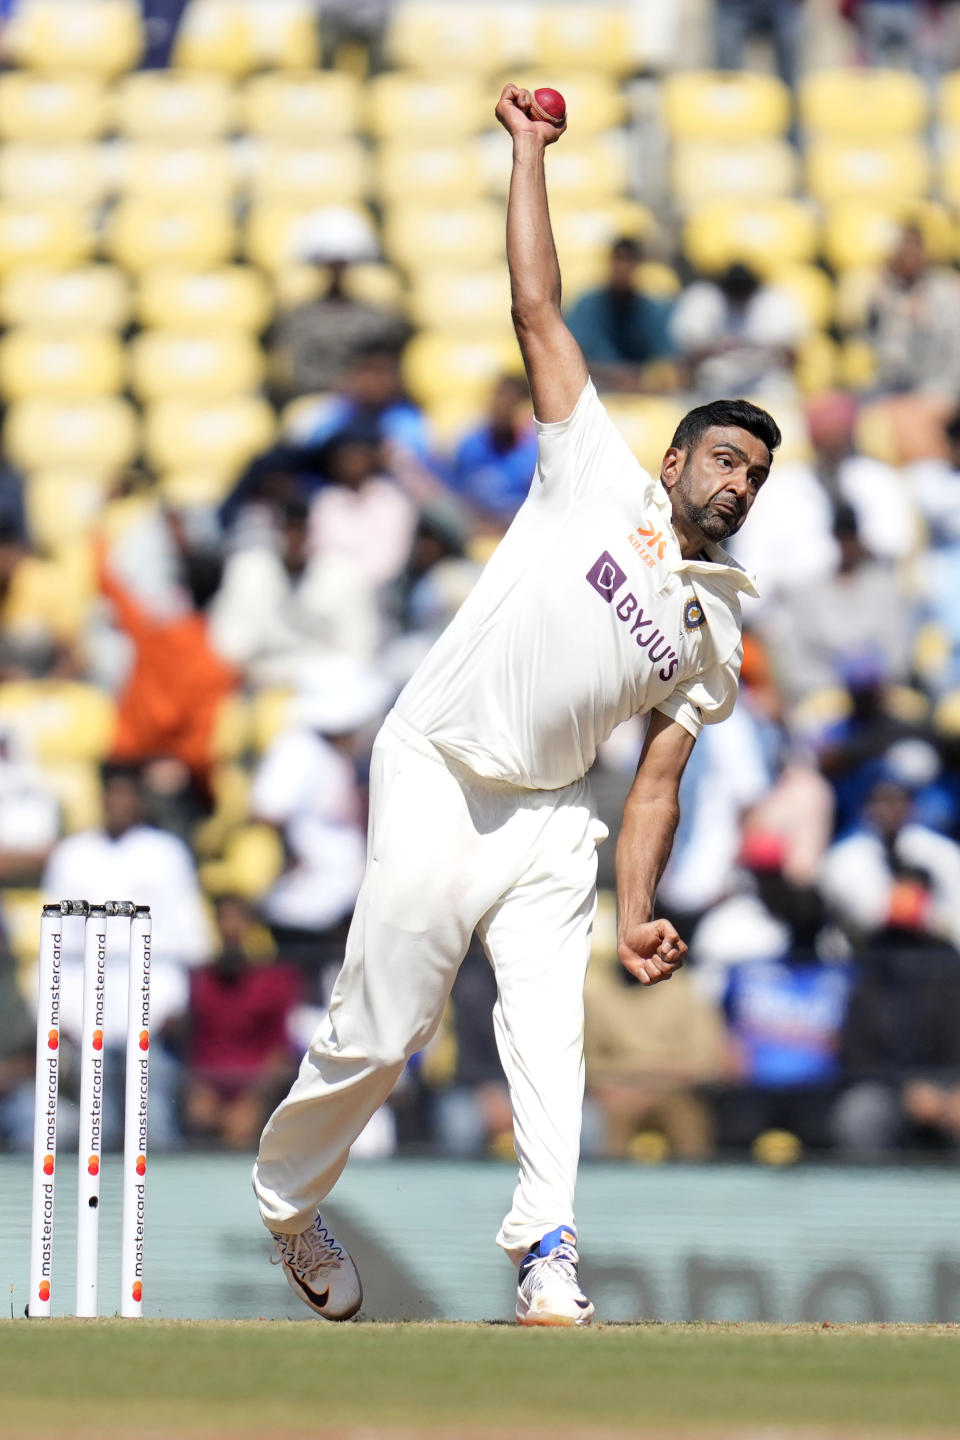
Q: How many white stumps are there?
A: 3